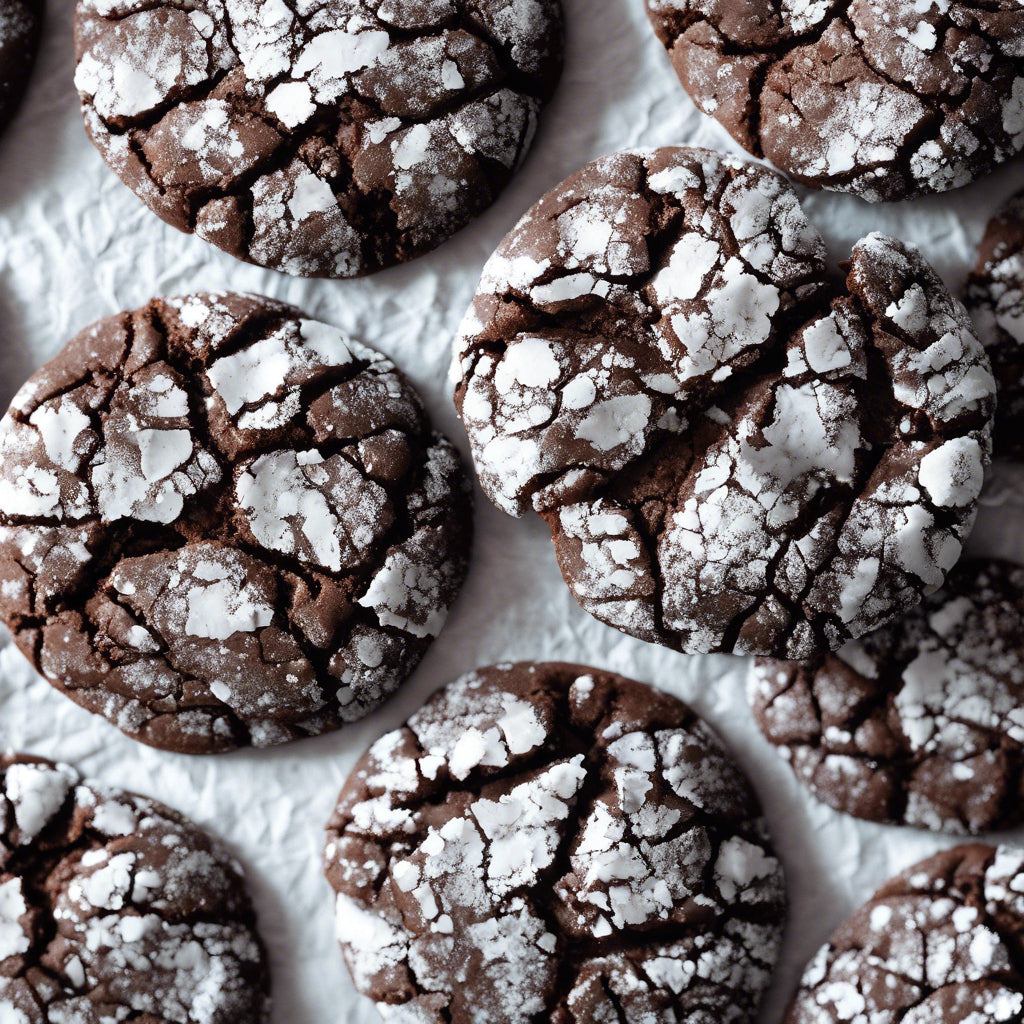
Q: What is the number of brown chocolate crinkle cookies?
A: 10